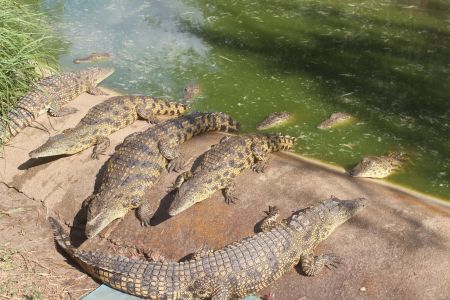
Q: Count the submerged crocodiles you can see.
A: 5